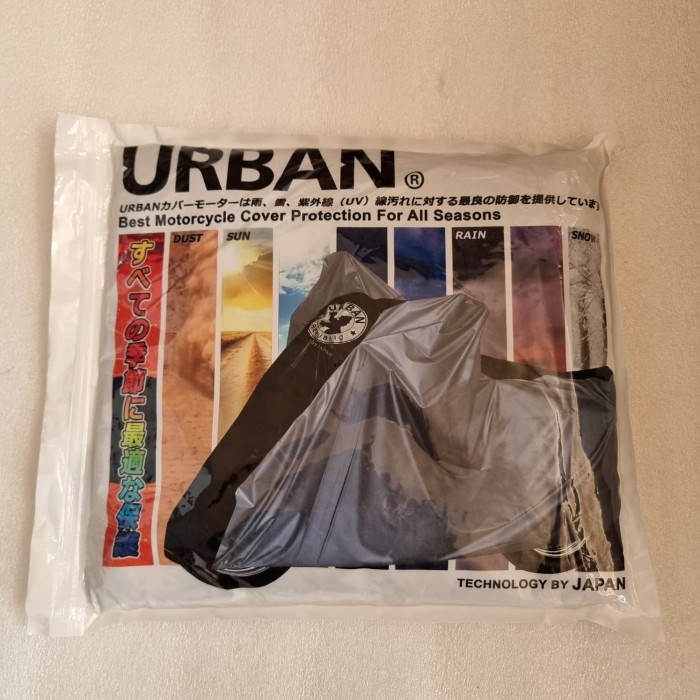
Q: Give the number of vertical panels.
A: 9